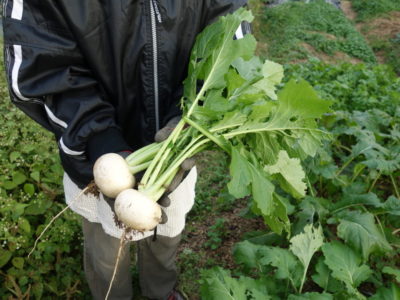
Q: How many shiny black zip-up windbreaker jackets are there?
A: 1